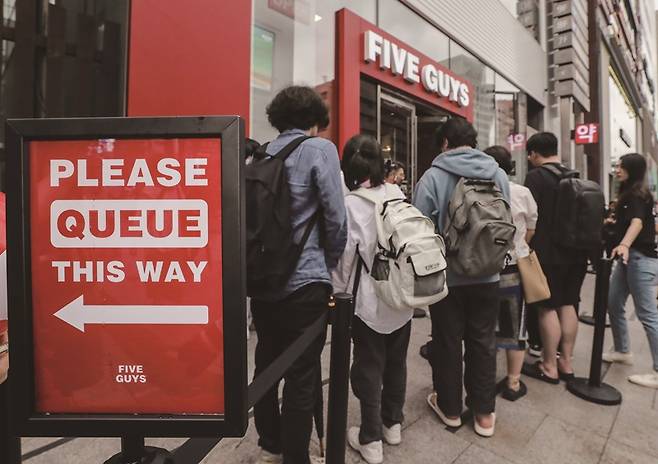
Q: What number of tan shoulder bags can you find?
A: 1